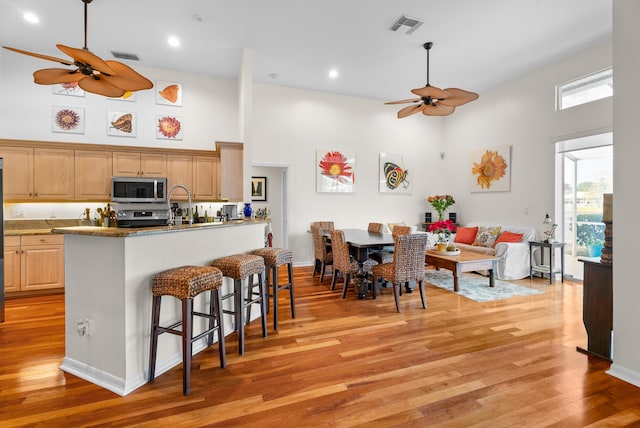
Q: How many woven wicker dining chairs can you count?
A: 6